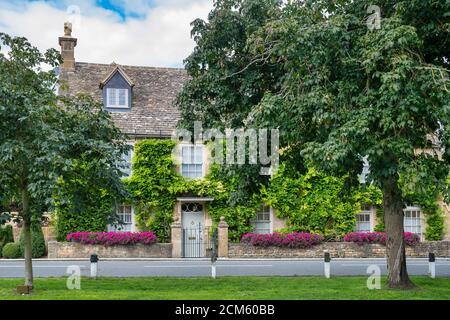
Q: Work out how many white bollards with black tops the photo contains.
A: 4